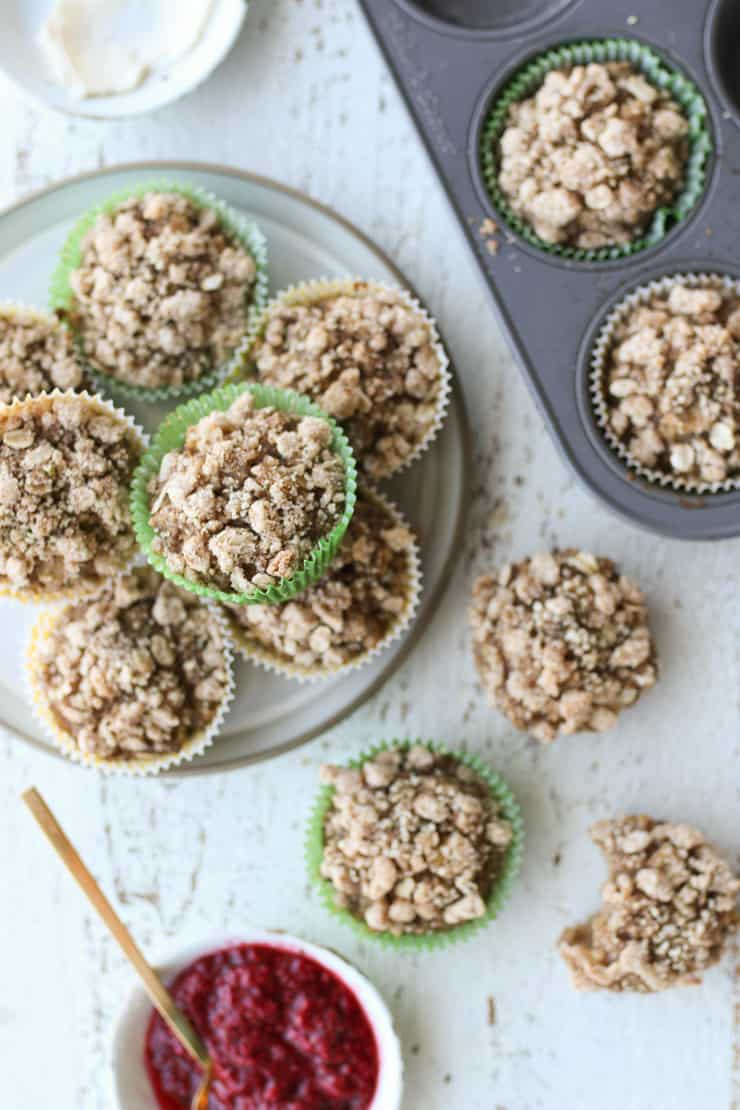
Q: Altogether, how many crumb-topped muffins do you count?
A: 12